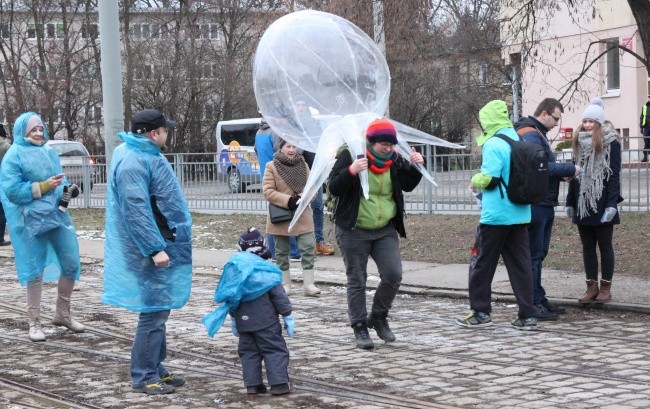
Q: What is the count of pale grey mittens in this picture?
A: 2